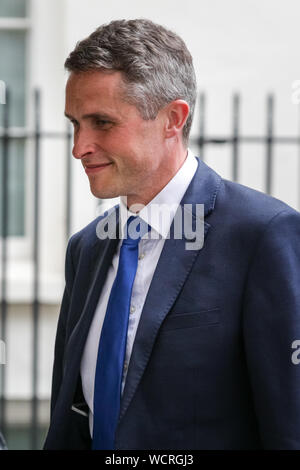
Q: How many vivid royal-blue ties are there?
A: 1